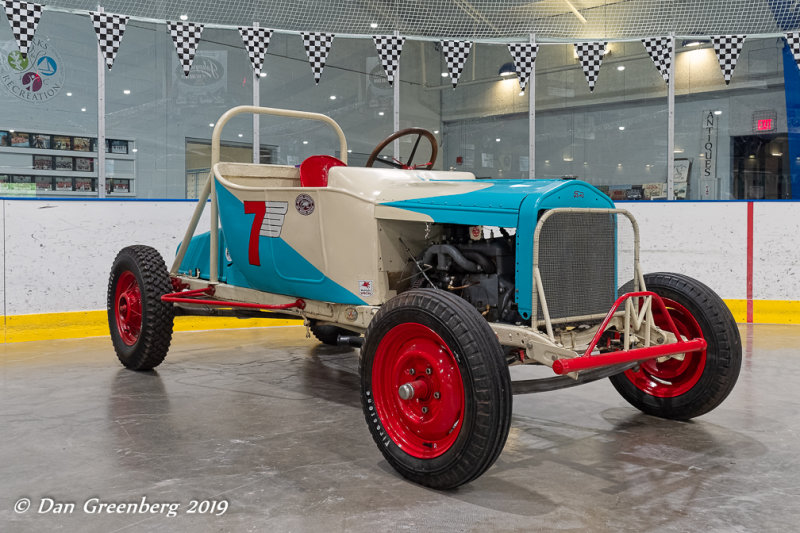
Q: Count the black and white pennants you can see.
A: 12